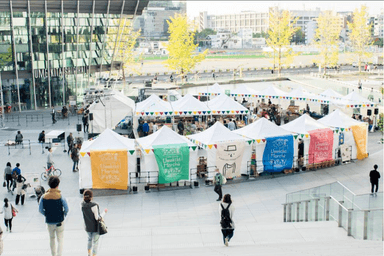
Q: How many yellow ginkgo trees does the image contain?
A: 5